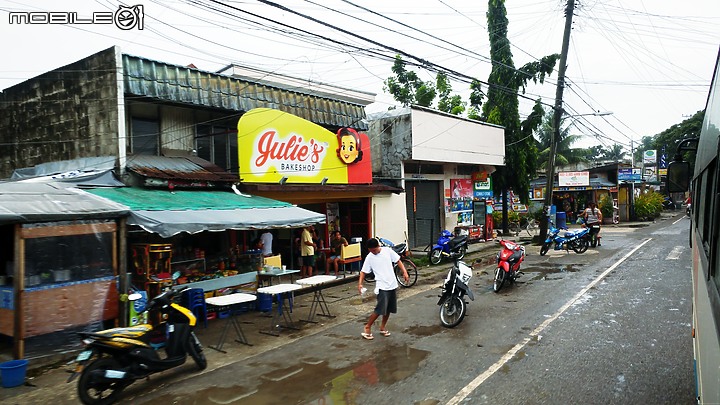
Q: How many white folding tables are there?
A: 3